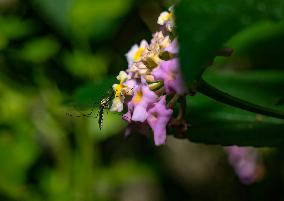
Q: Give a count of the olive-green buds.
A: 2